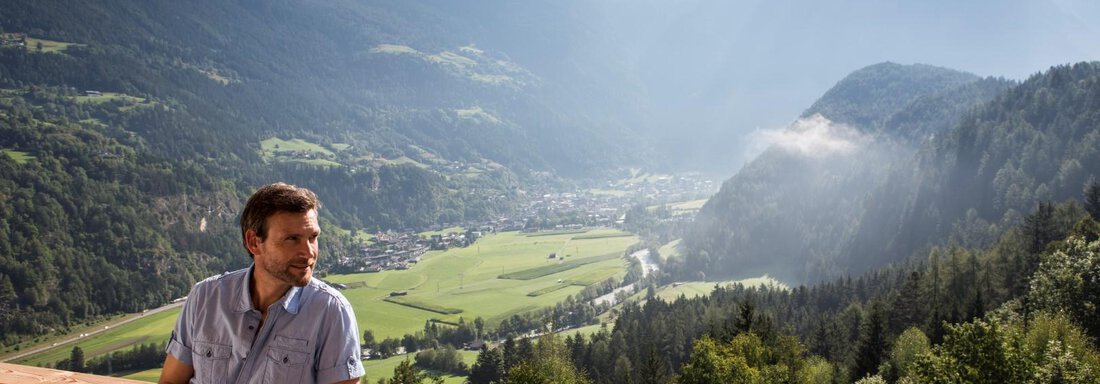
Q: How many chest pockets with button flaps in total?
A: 2